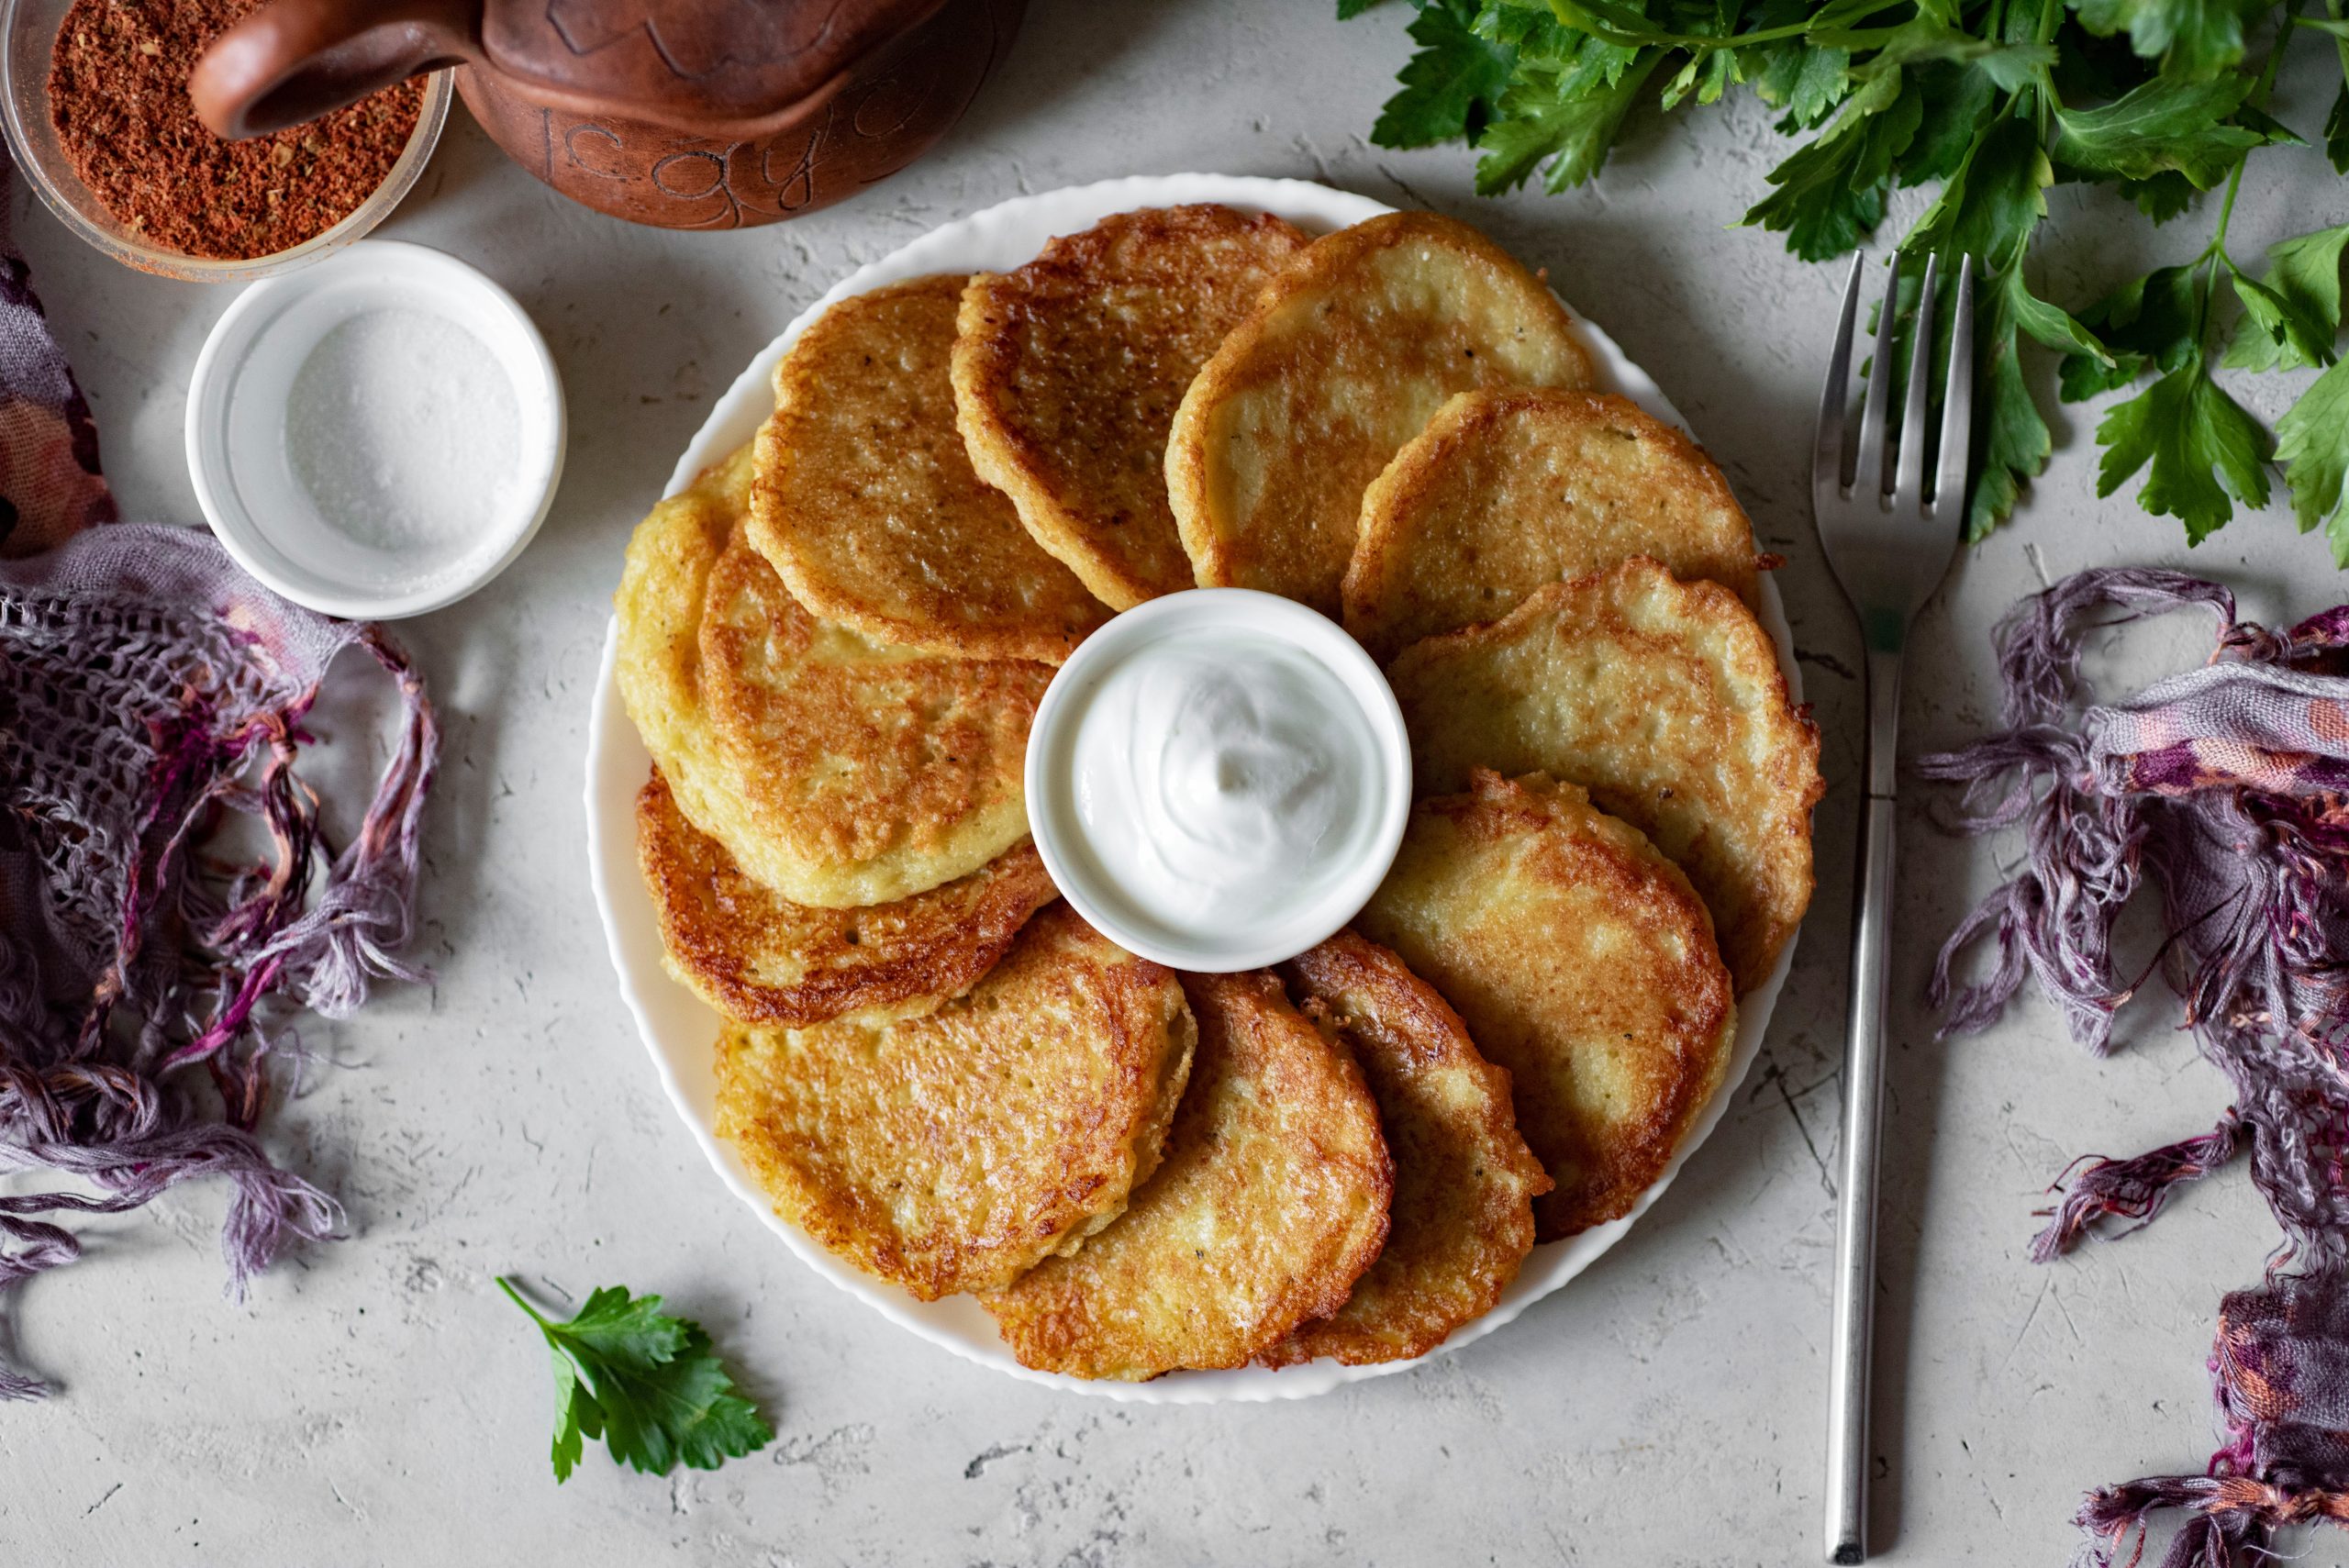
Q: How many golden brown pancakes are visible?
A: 11